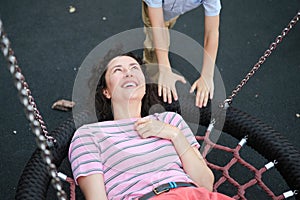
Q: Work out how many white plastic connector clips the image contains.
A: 5